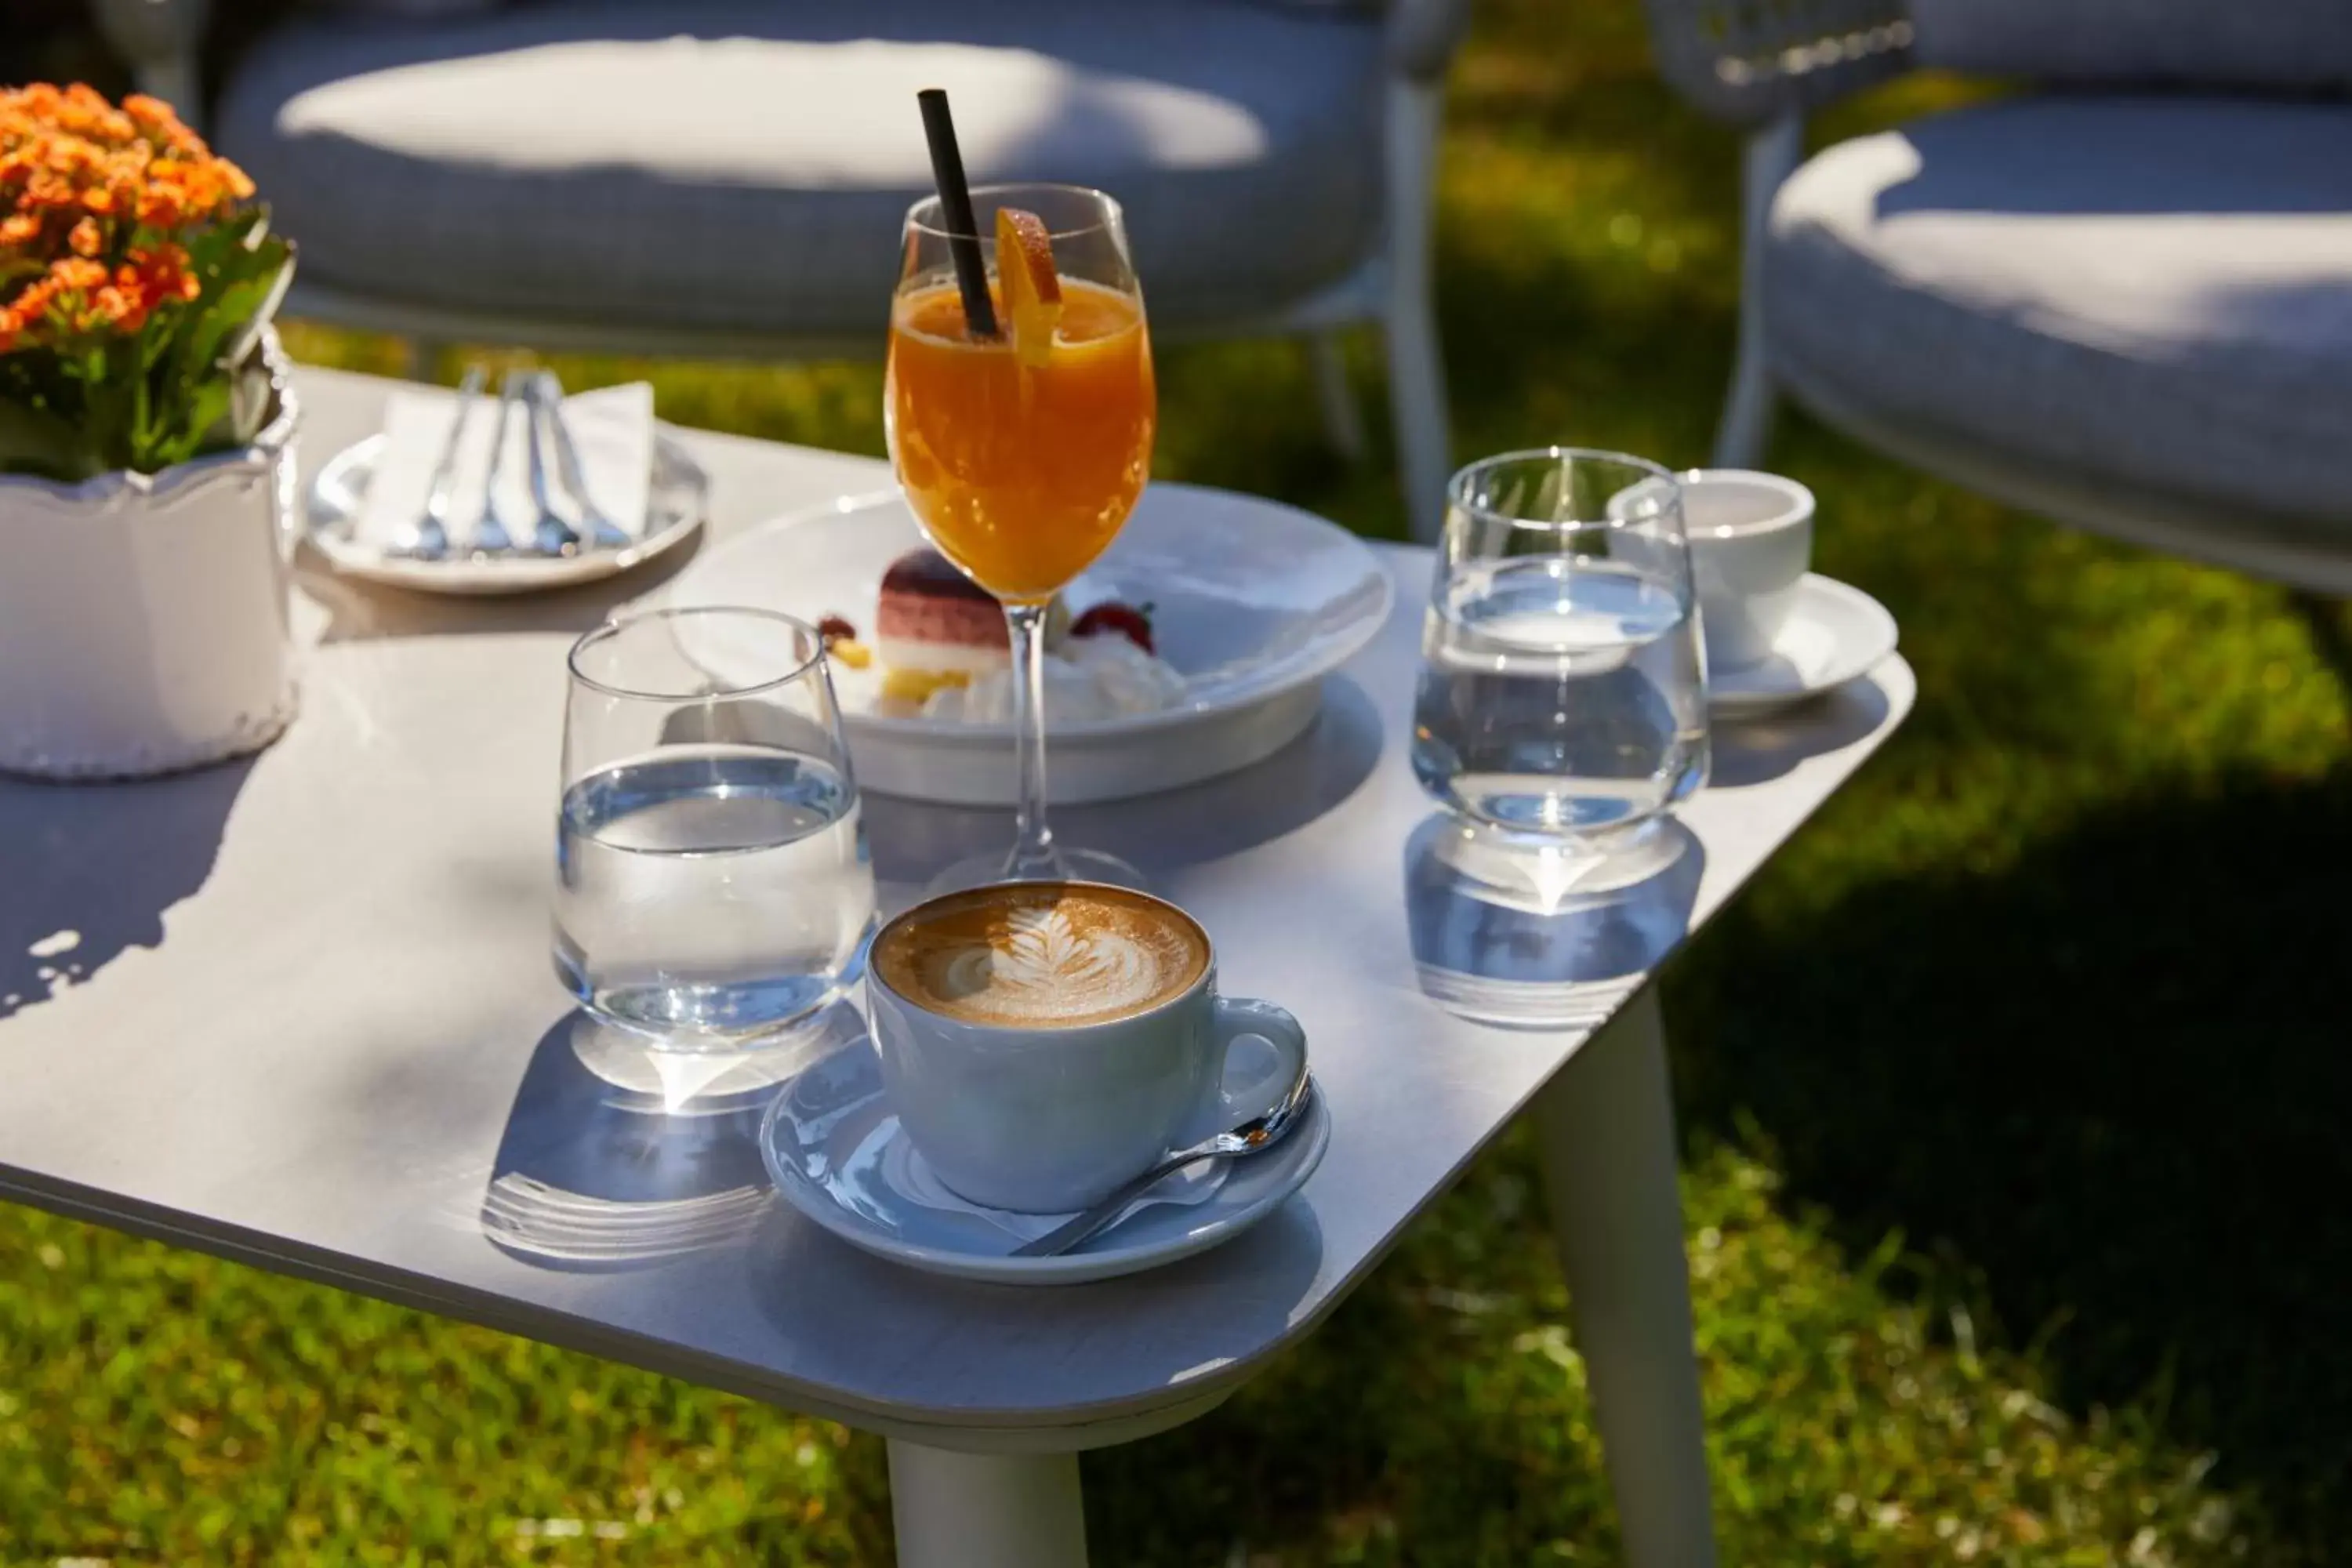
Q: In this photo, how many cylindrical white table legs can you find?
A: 2